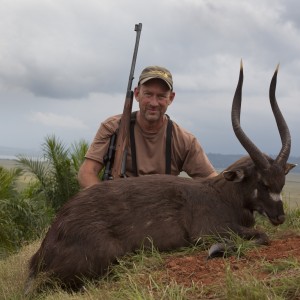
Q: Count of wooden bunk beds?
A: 0